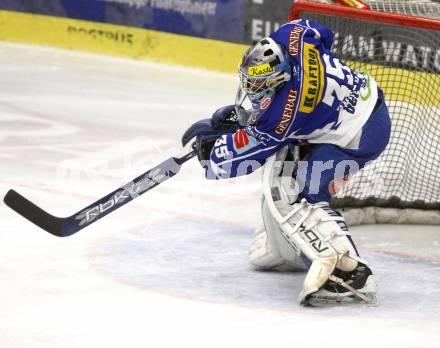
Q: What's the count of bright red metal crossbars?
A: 1